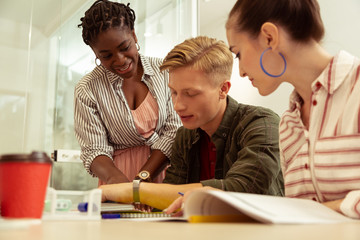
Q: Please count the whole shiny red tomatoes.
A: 0